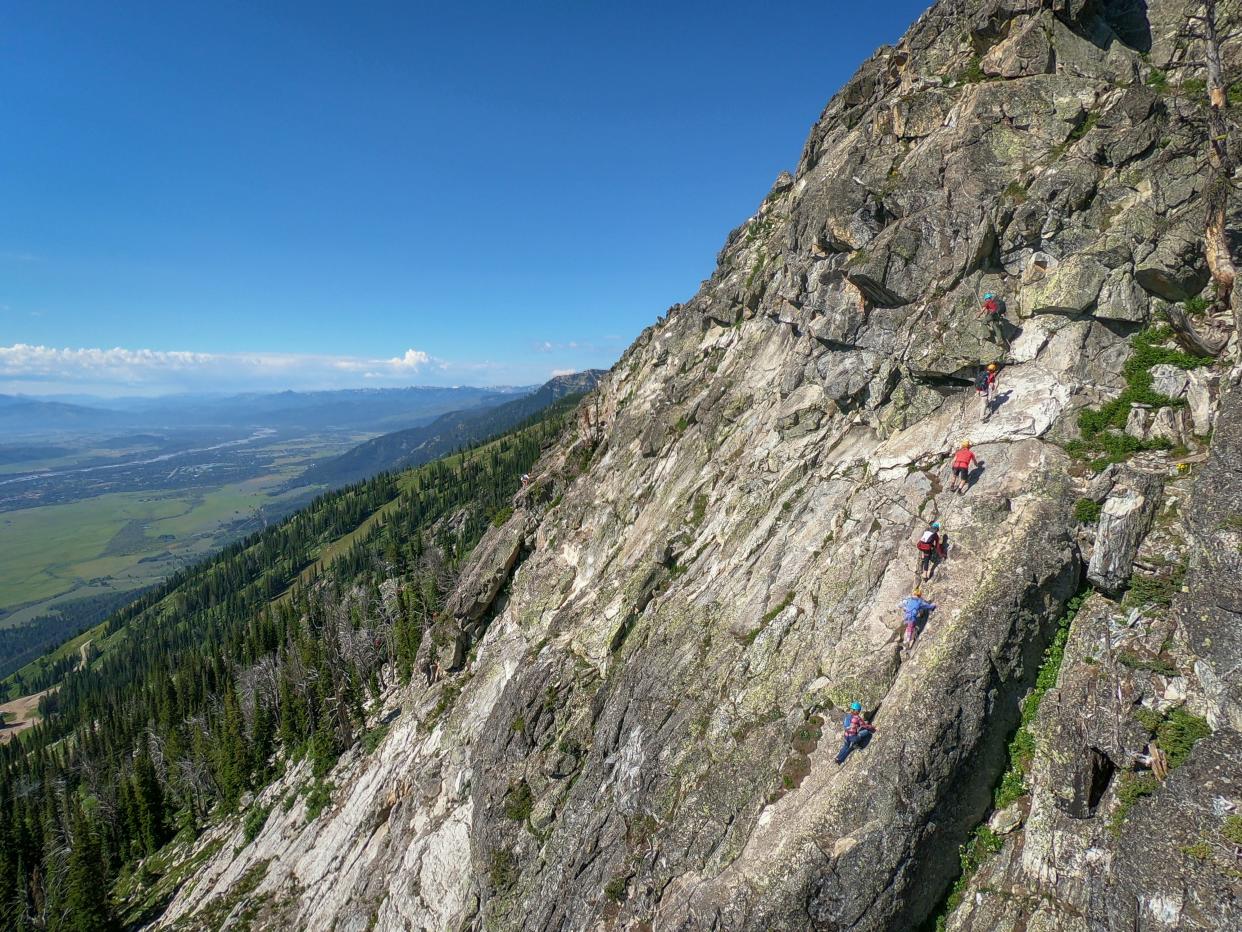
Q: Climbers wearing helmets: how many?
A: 6